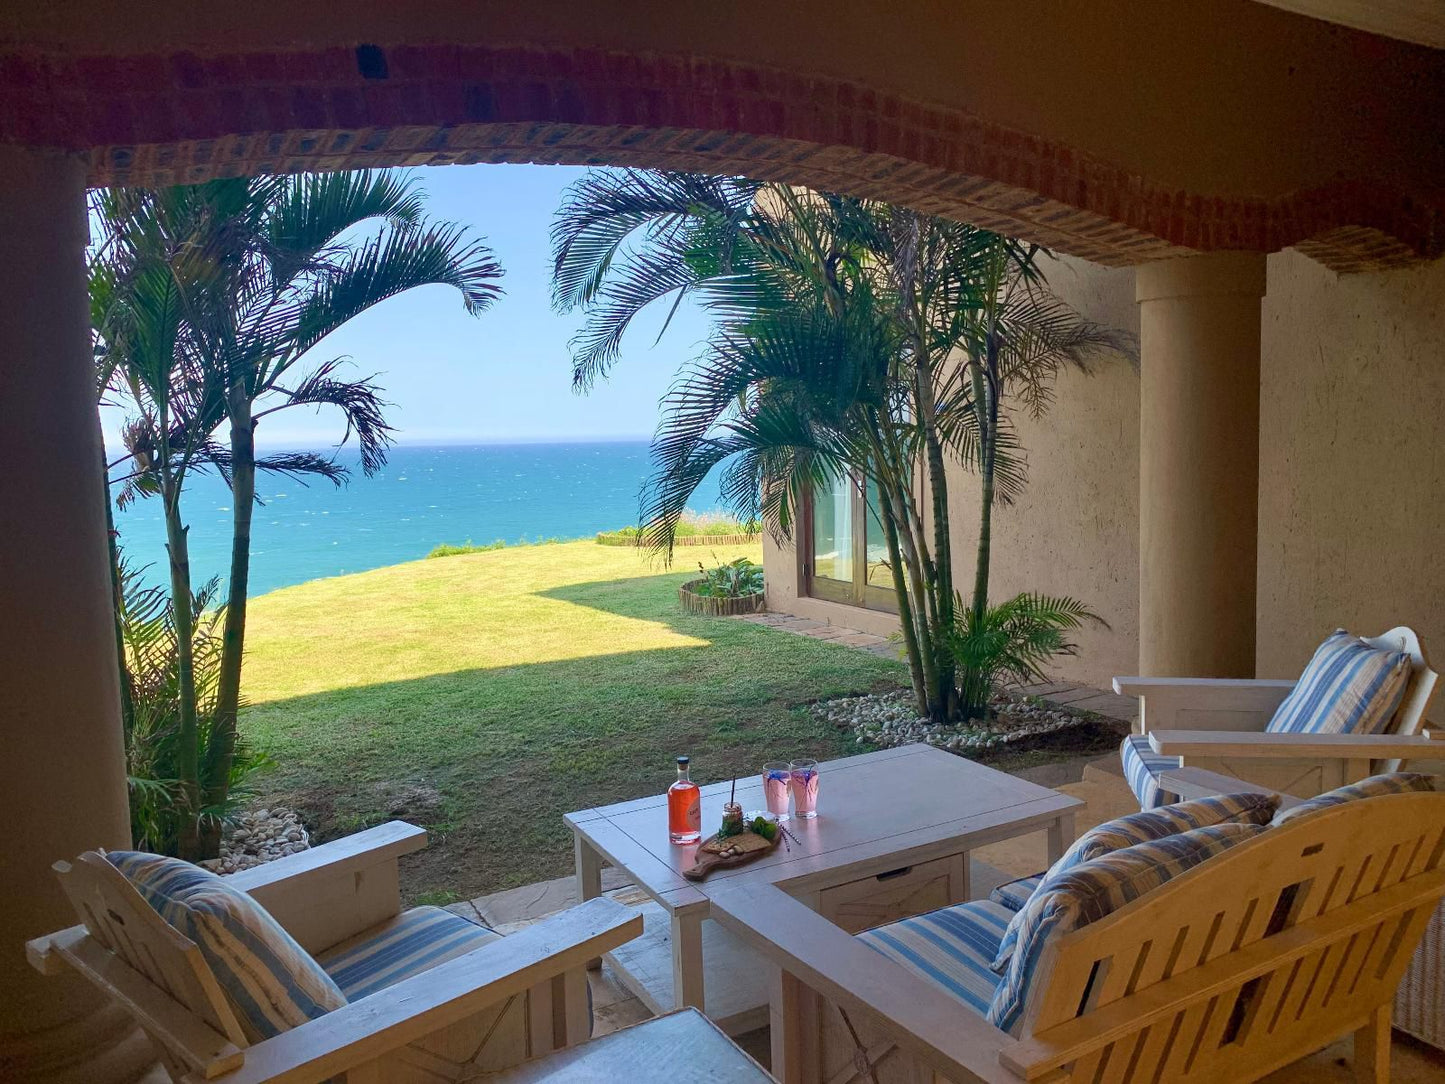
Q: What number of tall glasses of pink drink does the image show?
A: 2